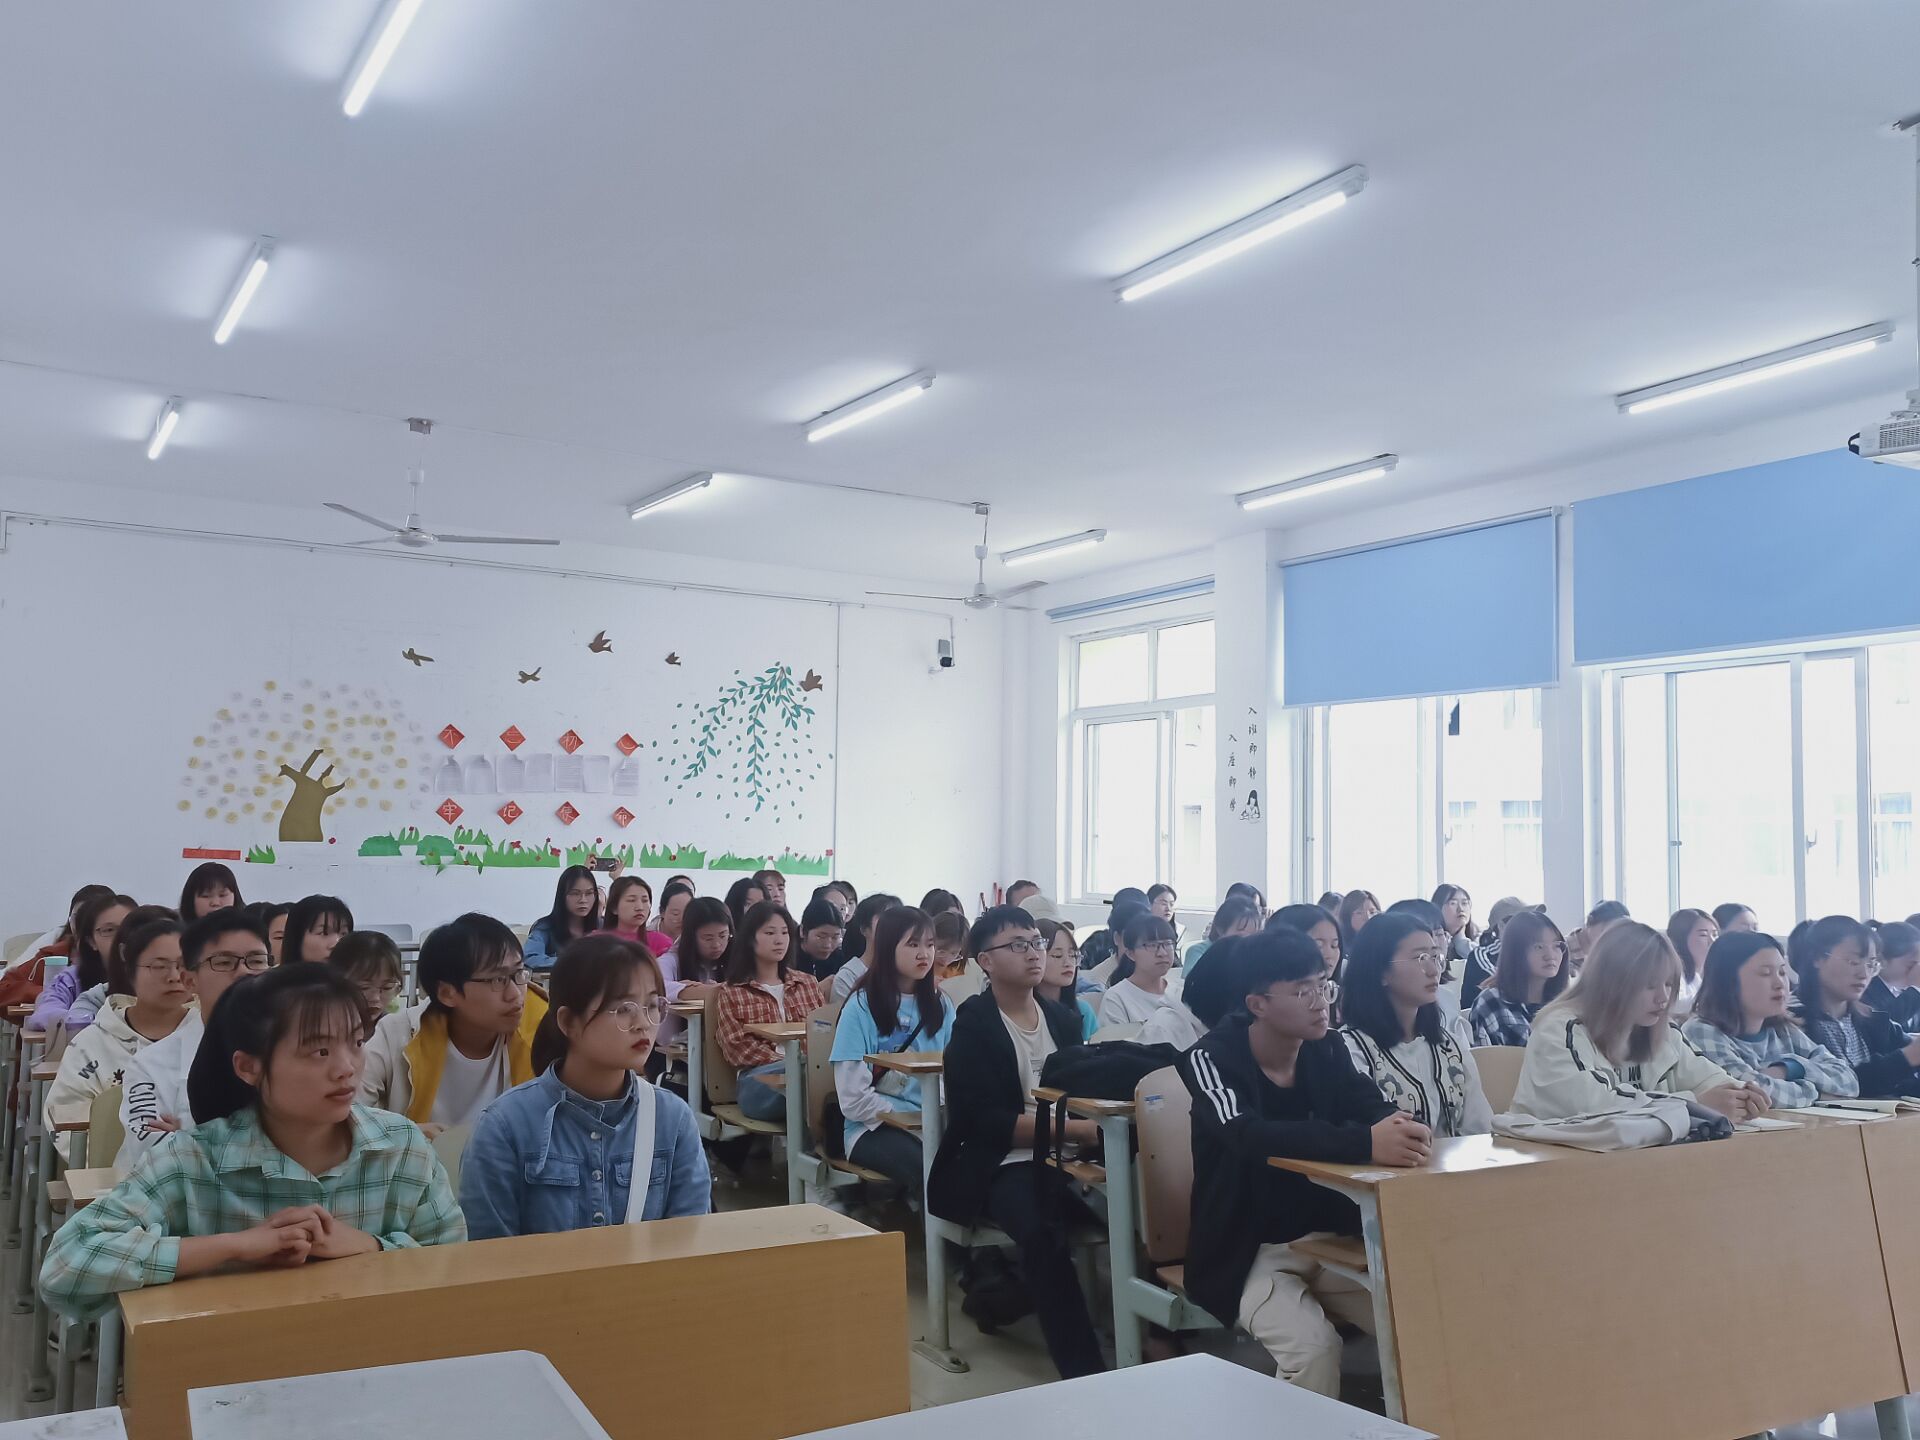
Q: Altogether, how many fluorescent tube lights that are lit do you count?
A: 9